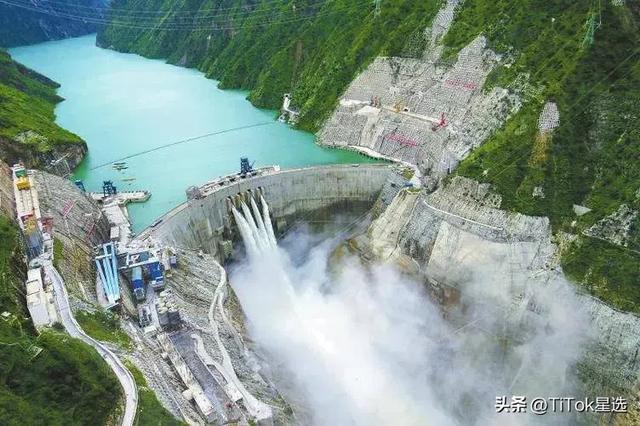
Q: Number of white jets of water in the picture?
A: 4